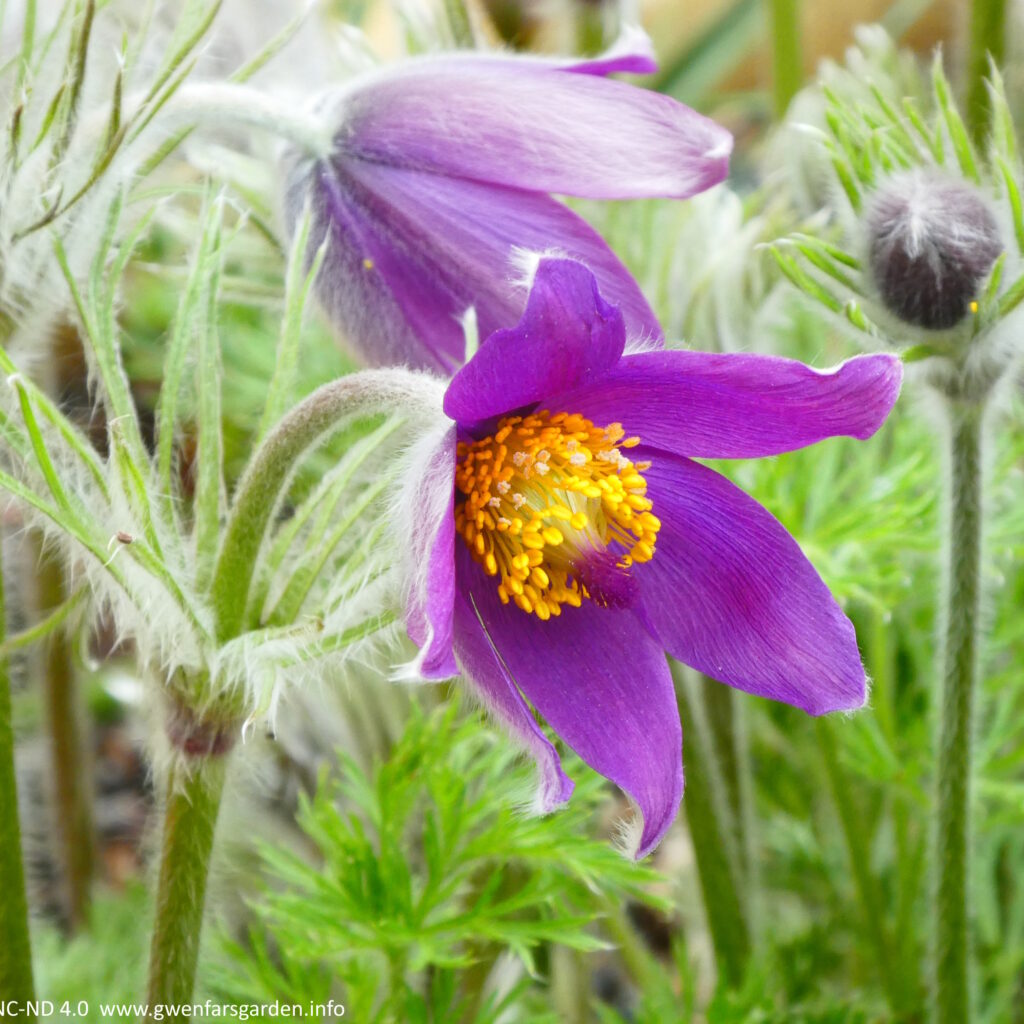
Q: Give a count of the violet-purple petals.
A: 10